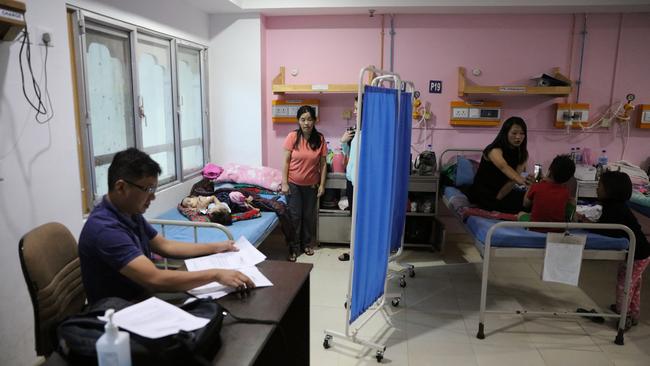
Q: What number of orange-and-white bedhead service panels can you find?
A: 4